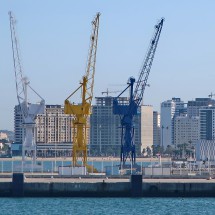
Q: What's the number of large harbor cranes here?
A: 3